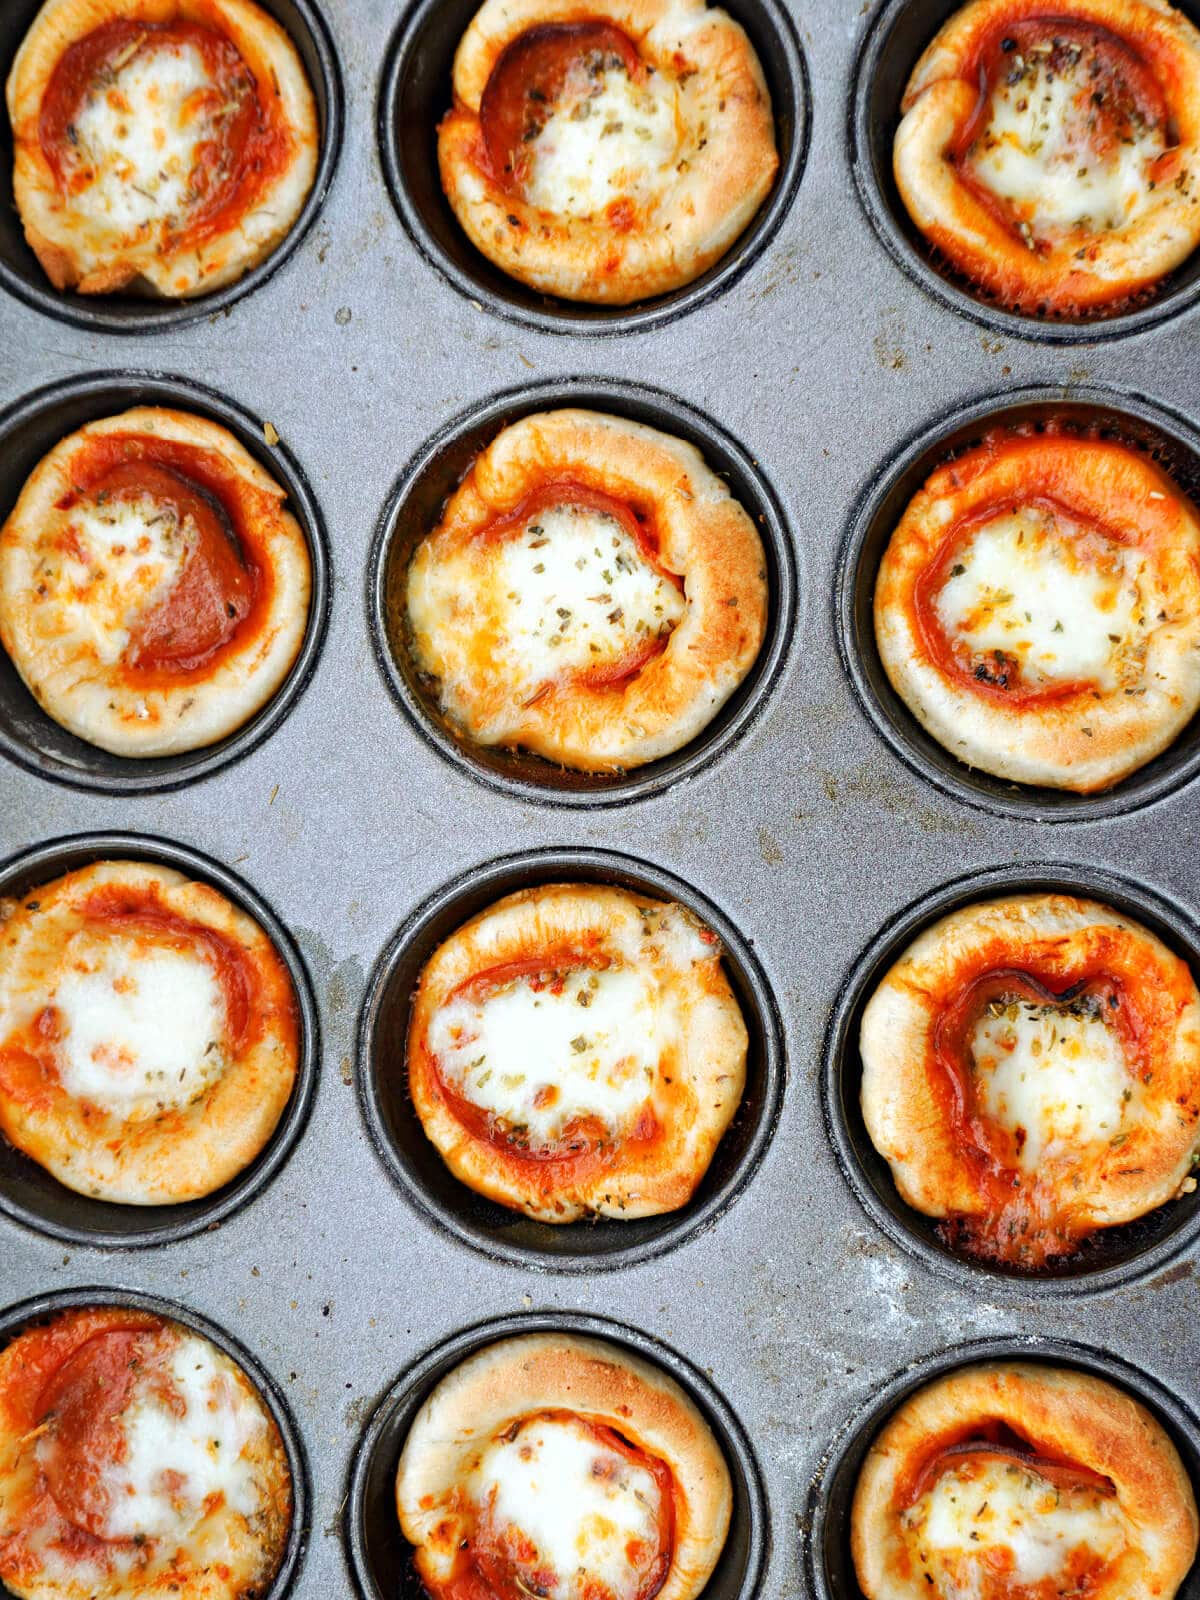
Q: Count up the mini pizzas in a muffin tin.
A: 12